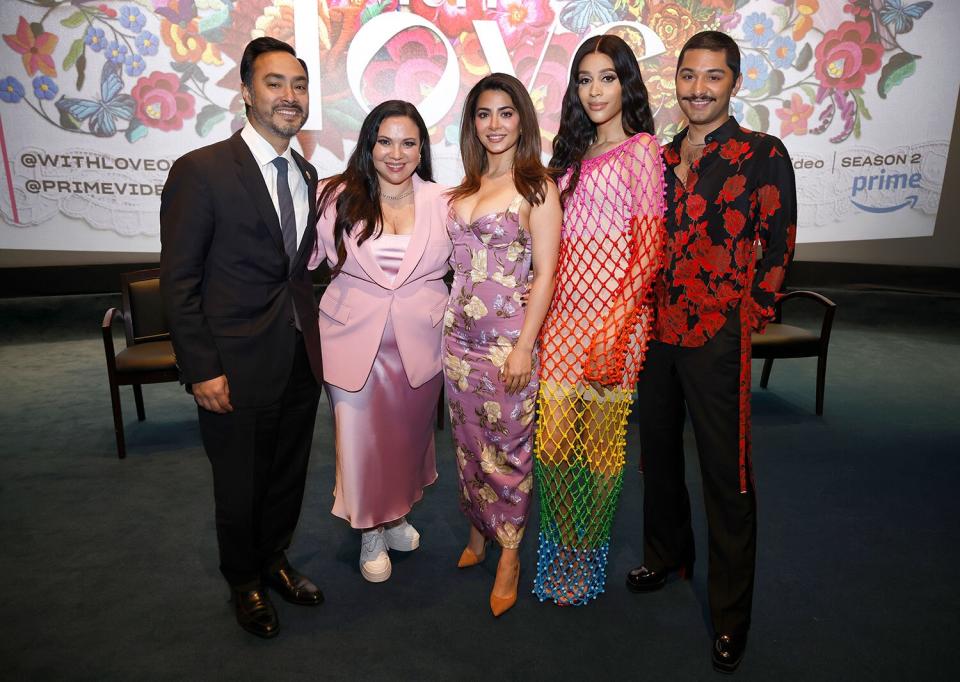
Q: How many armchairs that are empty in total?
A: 2